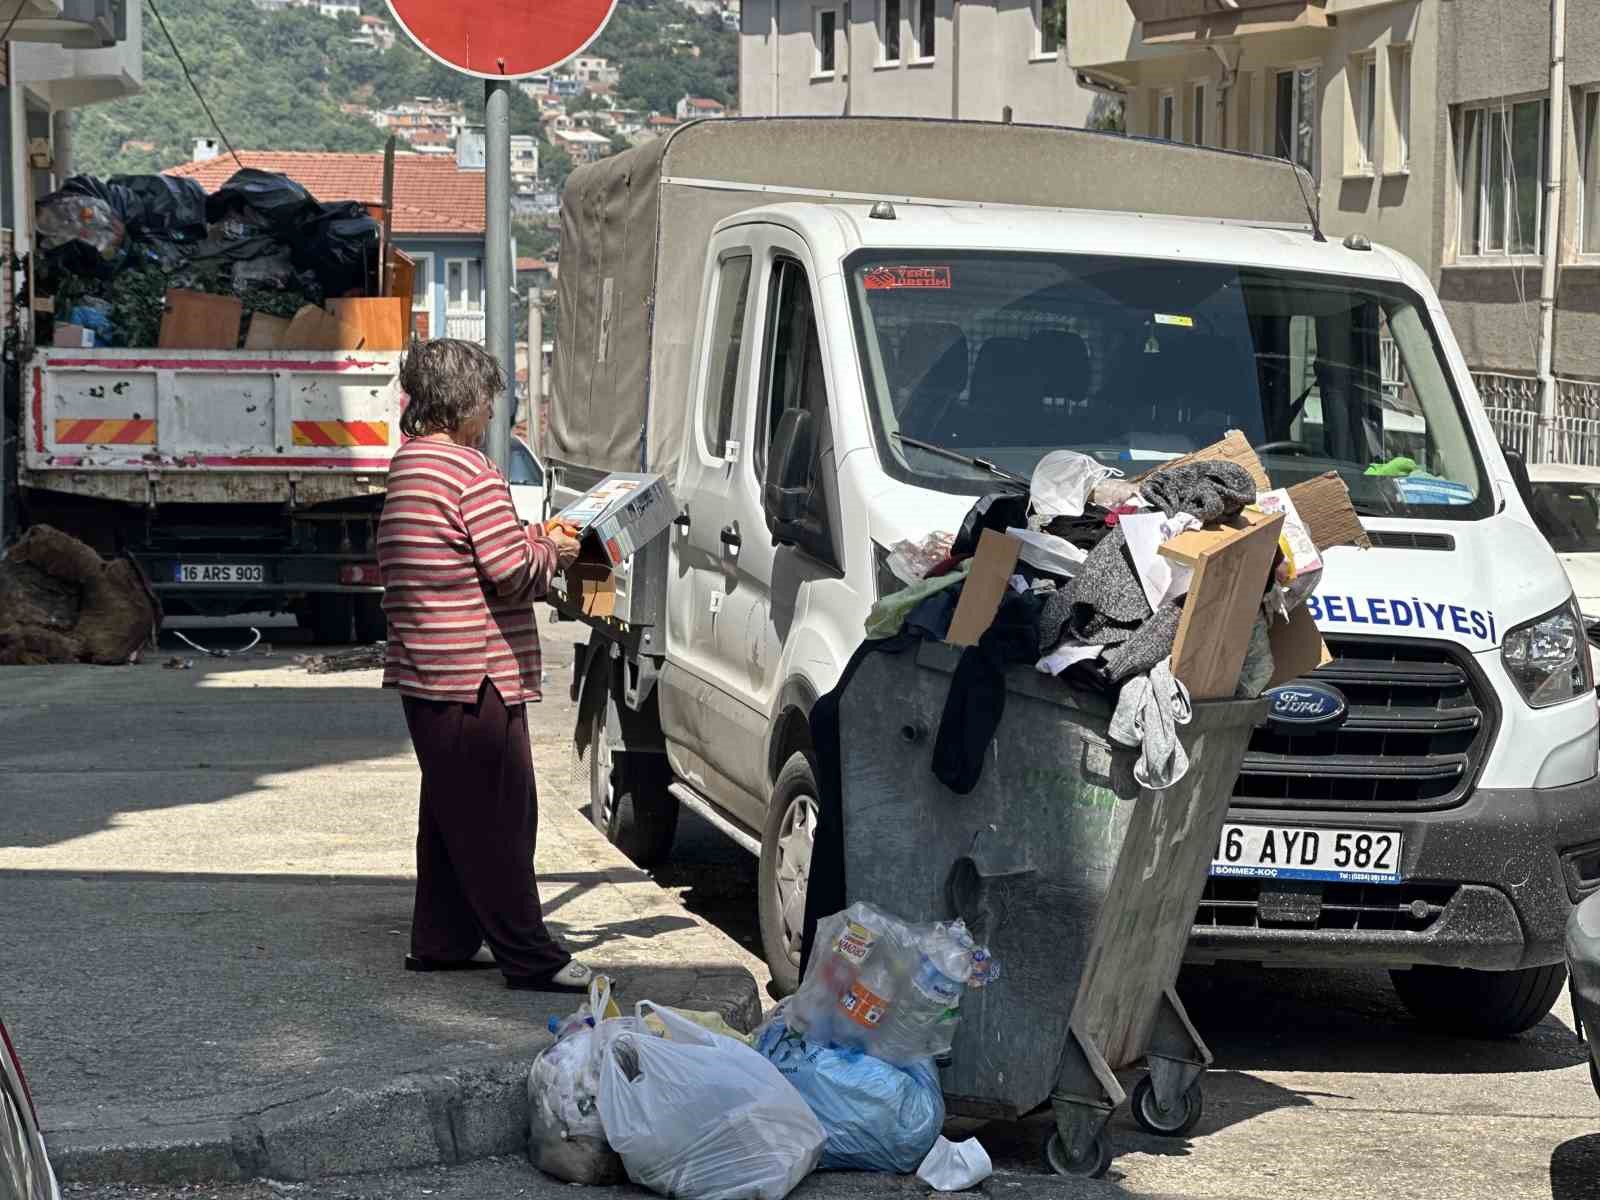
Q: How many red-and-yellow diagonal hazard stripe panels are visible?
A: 2